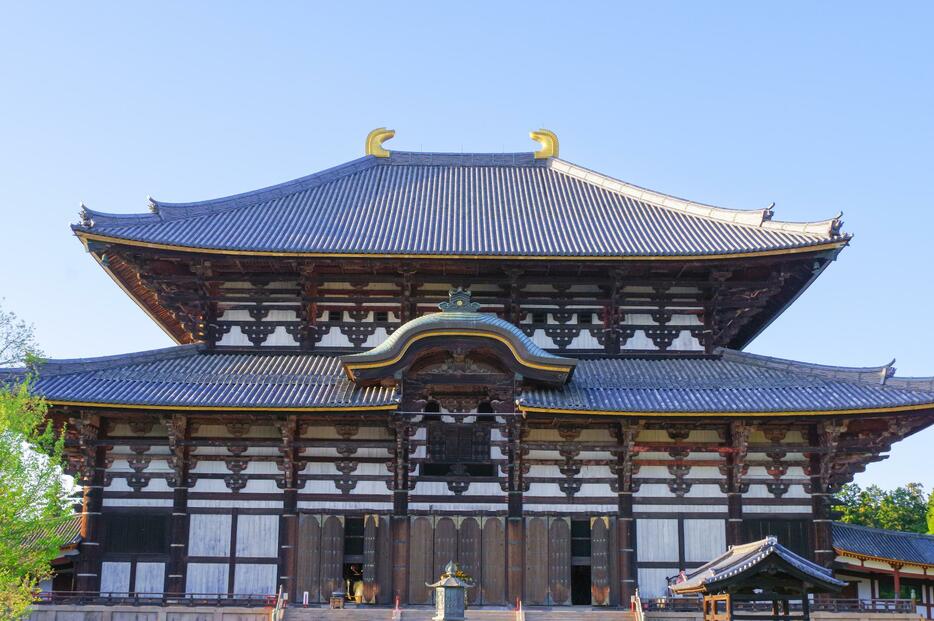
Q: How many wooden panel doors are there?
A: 12